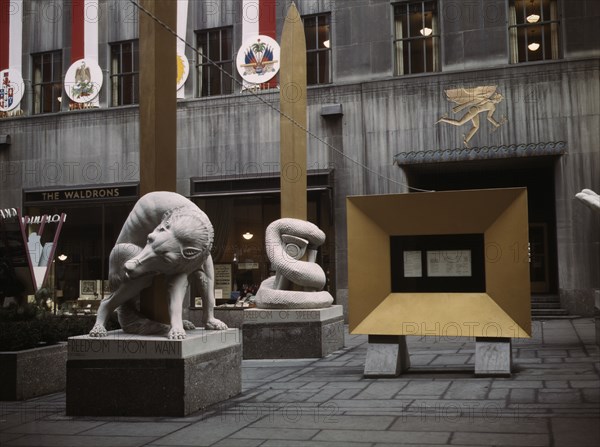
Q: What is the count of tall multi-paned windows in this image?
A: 6